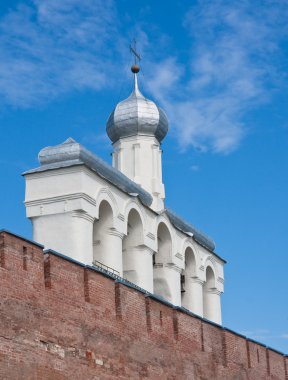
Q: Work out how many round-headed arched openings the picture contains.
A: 5